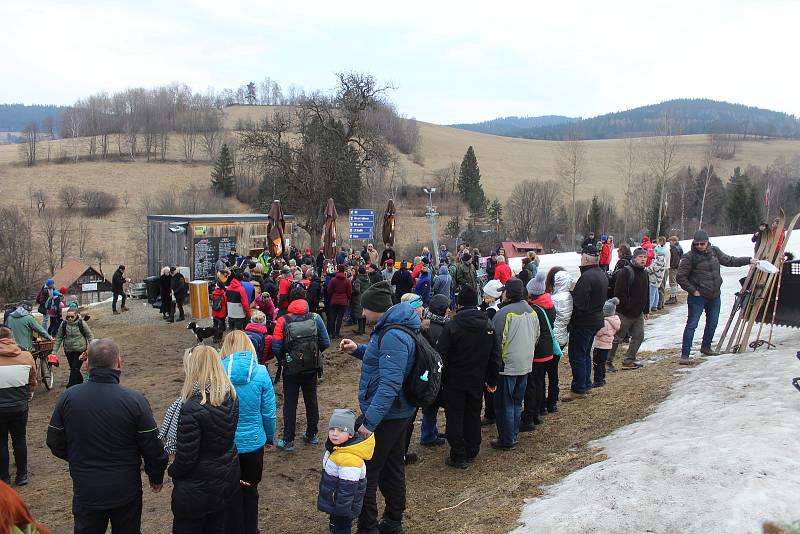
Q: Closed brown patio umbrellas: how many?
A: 3